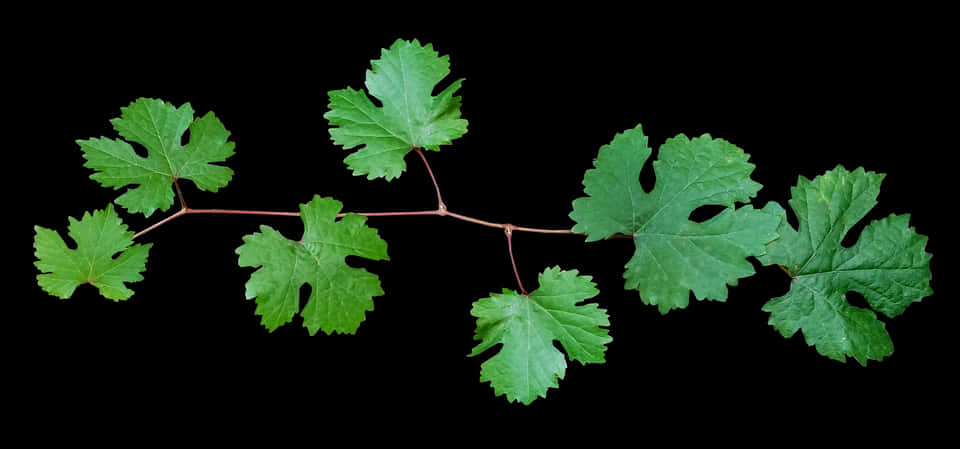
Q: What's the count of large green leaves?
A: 7